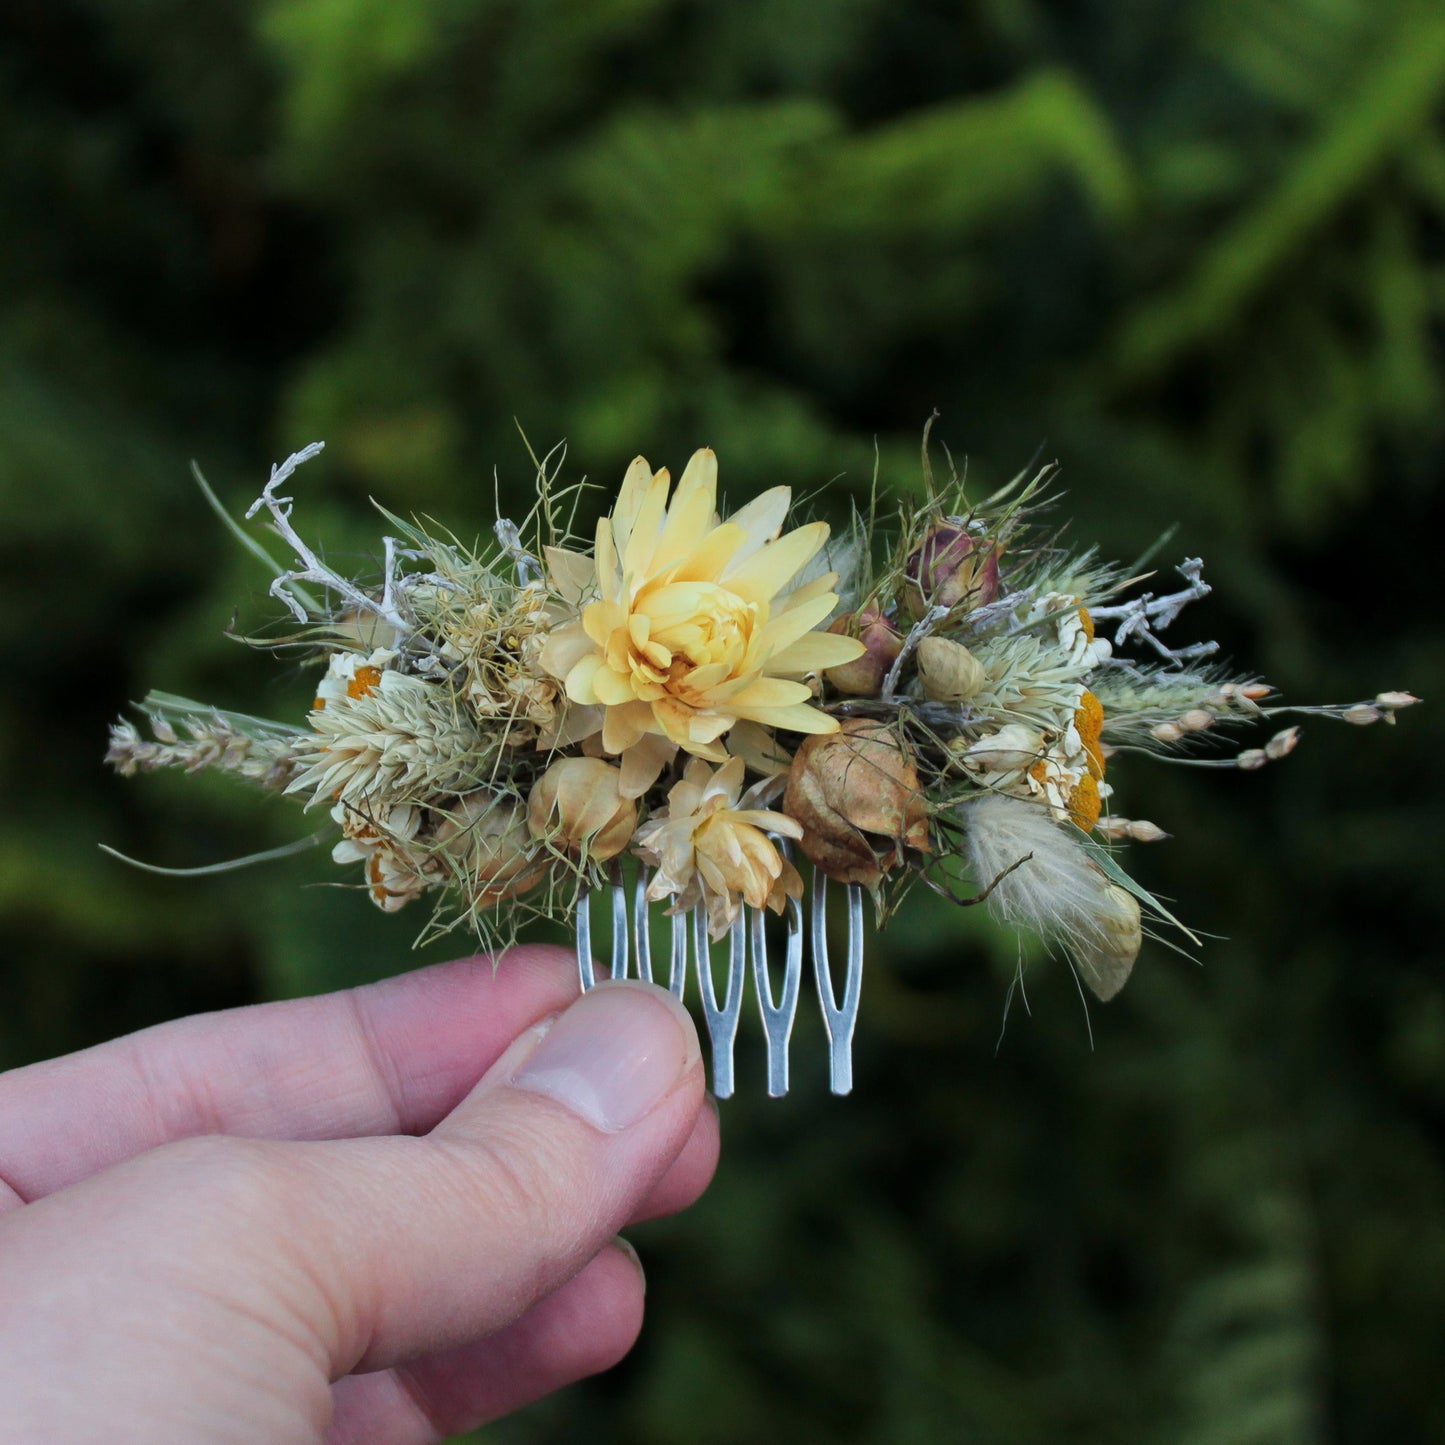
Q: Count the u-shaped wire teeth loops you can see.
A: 5